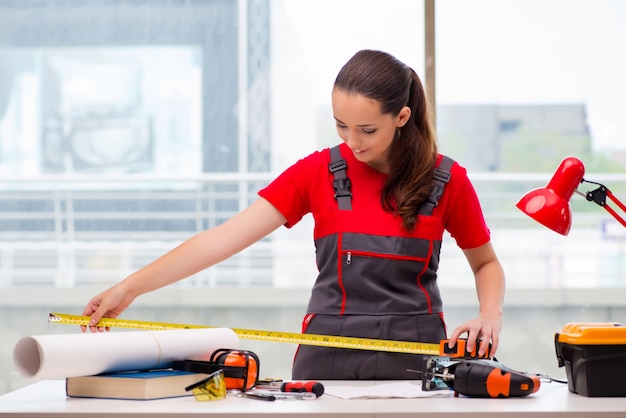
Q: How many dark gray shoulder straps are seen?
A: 2